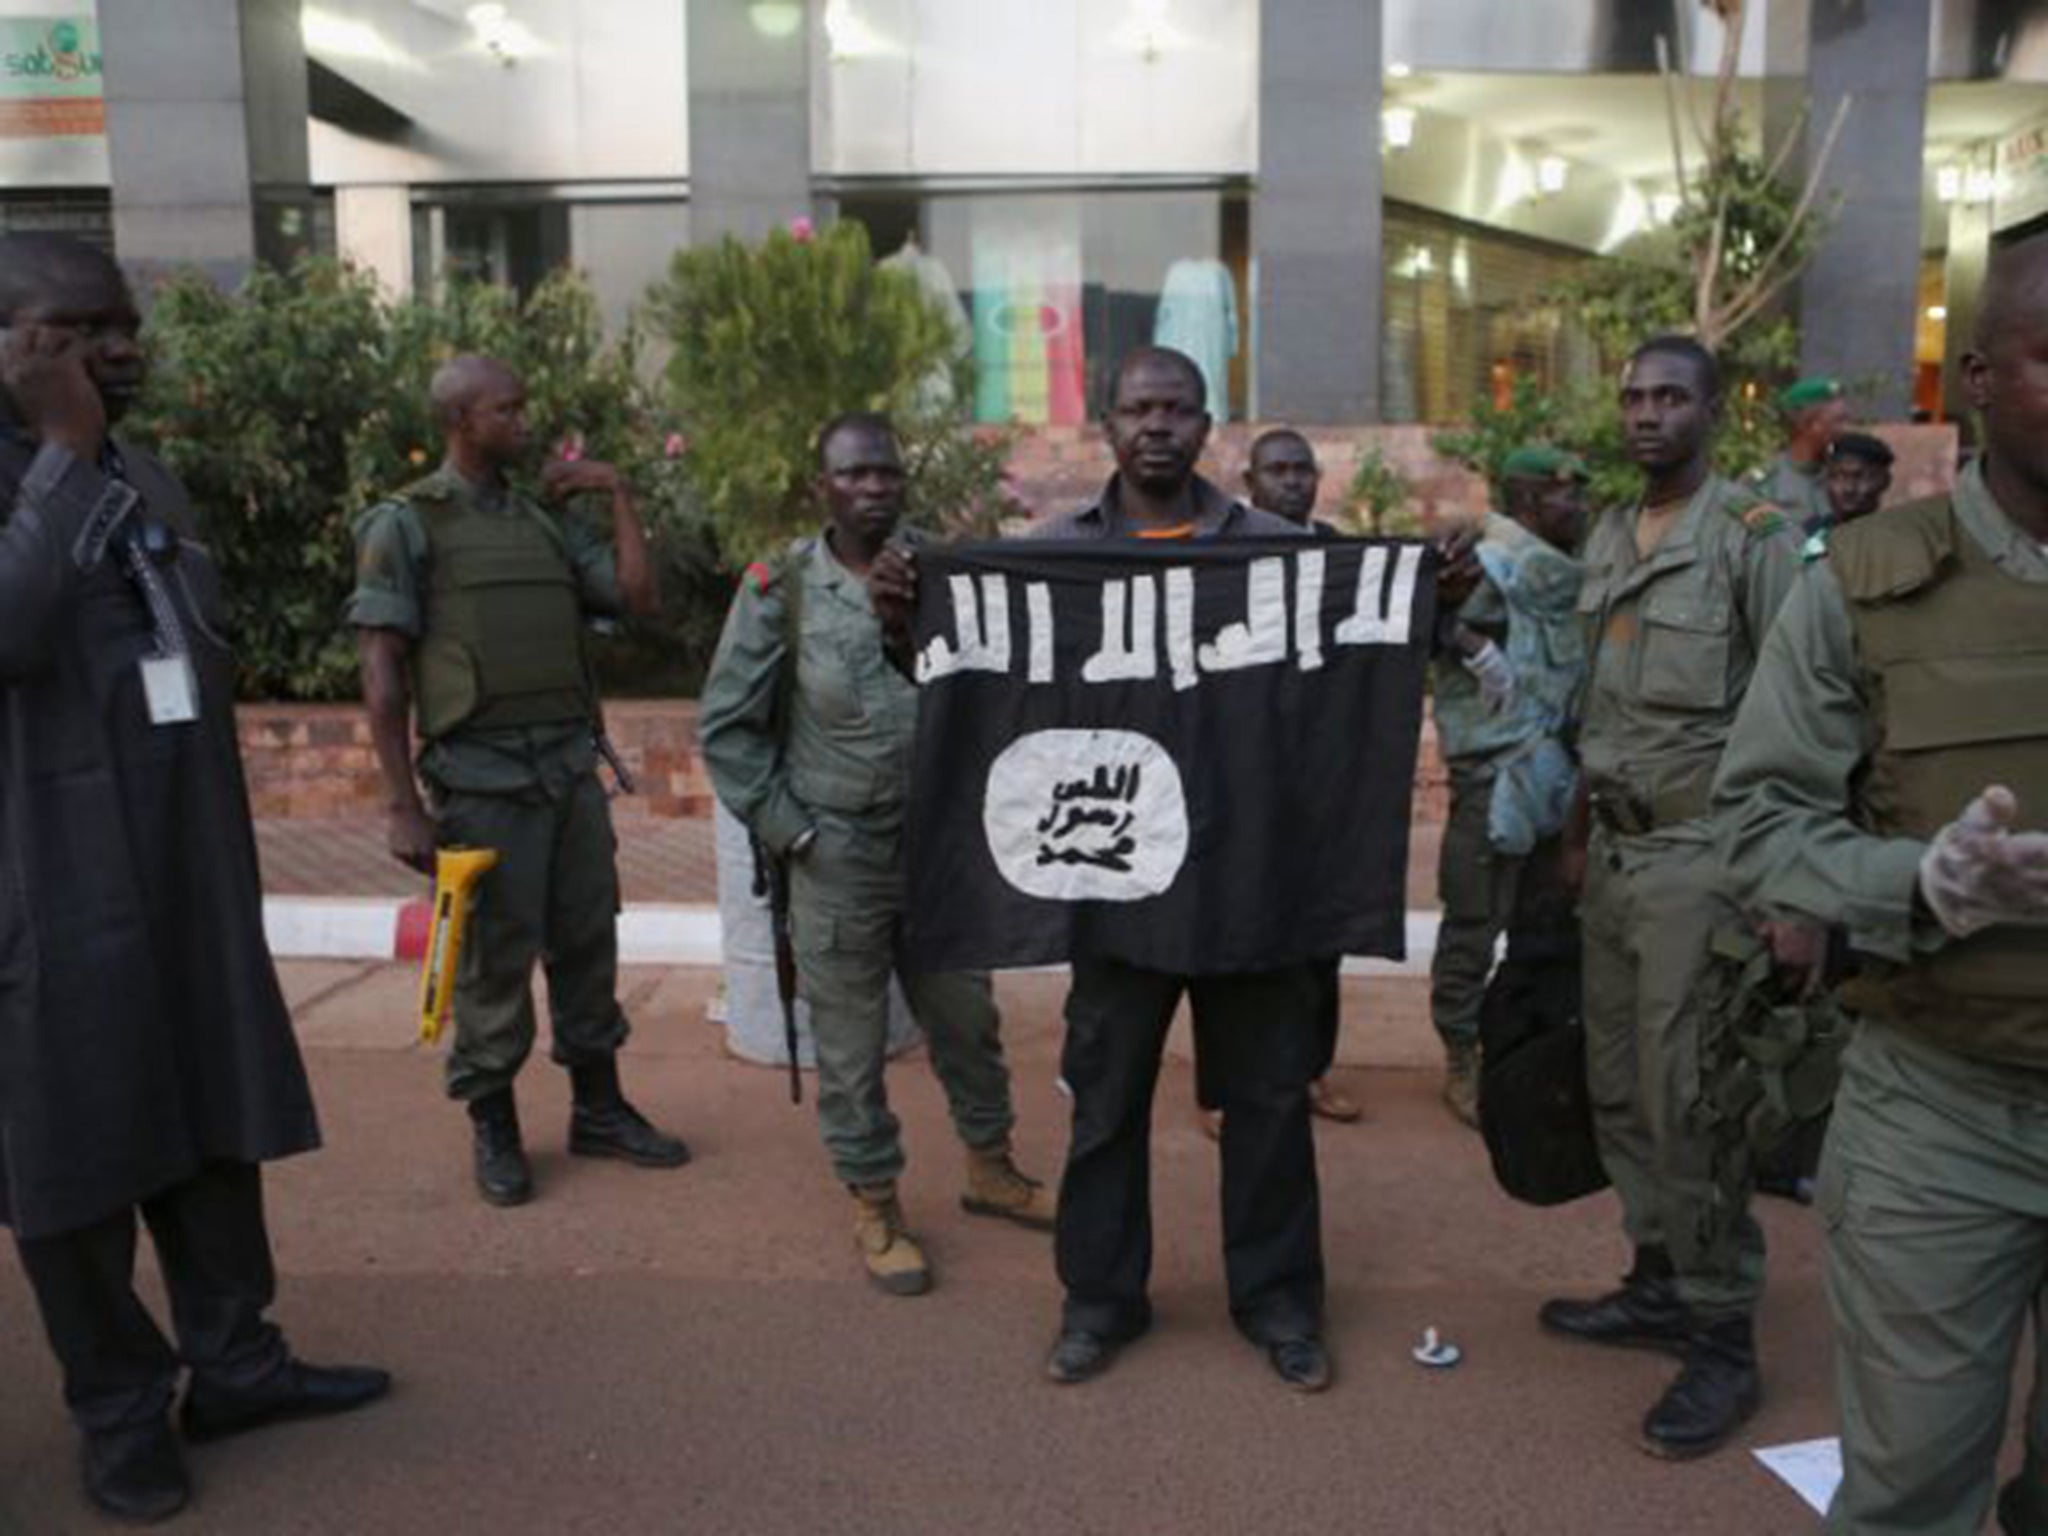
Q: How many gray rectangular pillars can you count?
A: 4